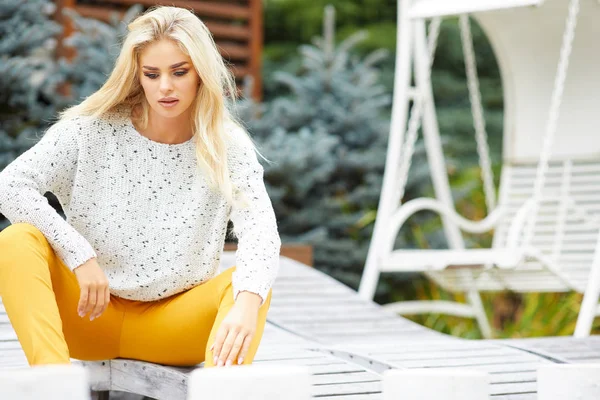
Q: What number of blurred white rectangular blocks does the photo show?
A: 4